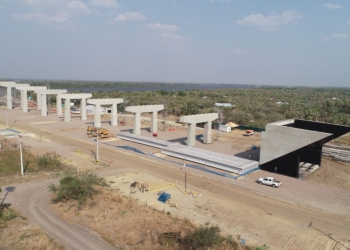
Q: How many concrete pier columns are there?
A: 14